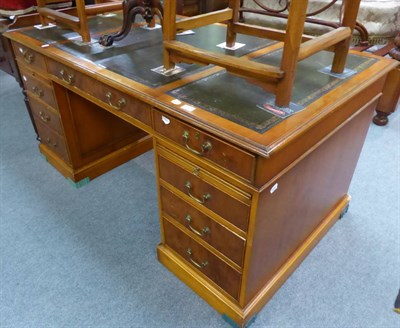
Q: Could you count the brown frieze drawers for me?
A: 3